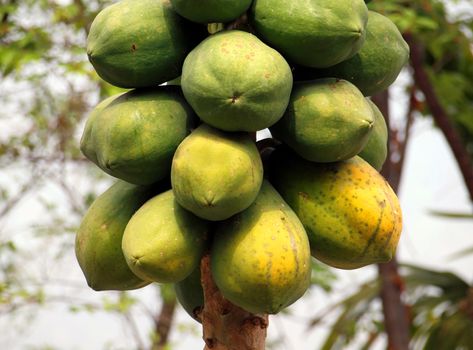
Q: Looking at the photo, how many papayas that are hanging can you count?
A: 15